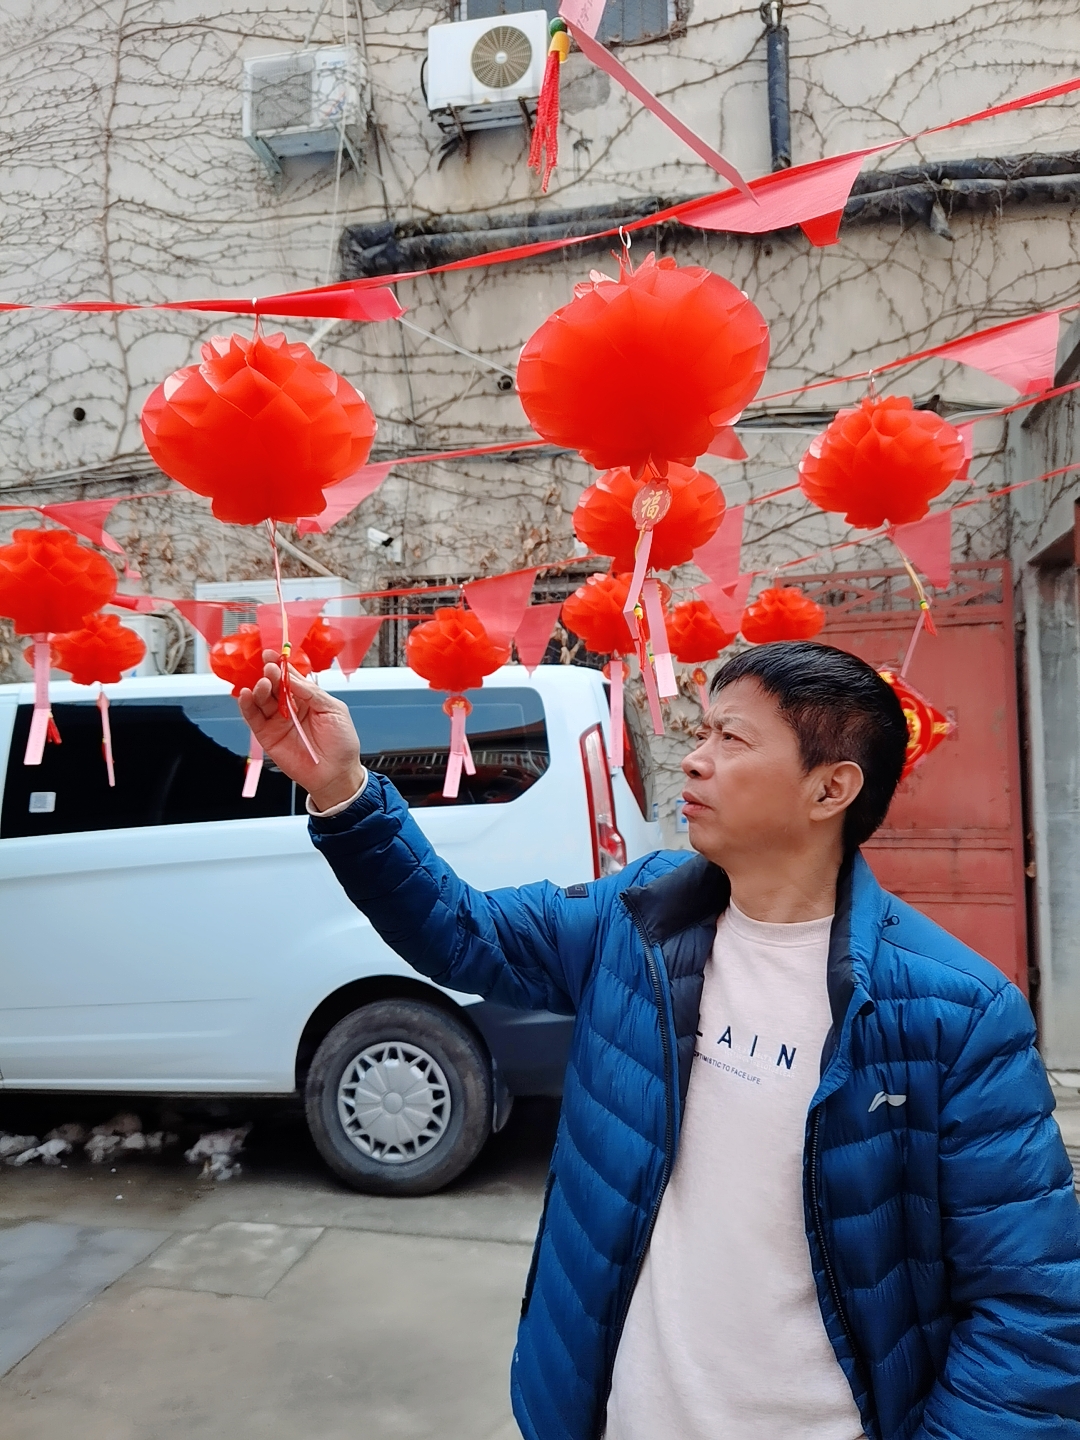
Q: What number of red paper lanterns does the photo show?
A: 12